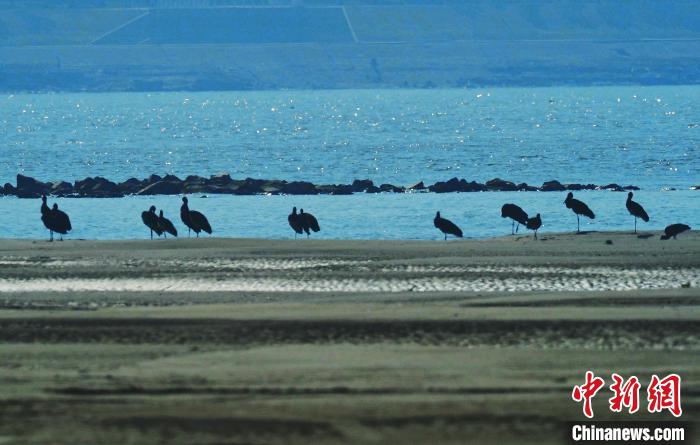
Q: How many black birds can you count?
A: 13